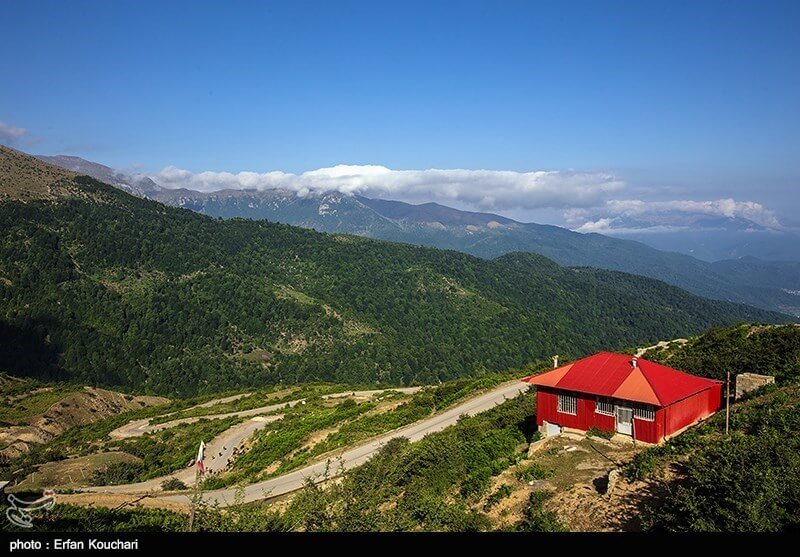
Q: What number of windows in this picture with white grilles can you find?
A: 3